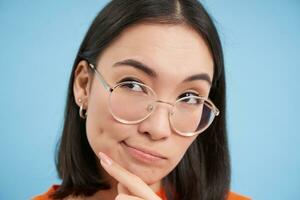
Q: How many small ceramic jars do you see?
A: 0